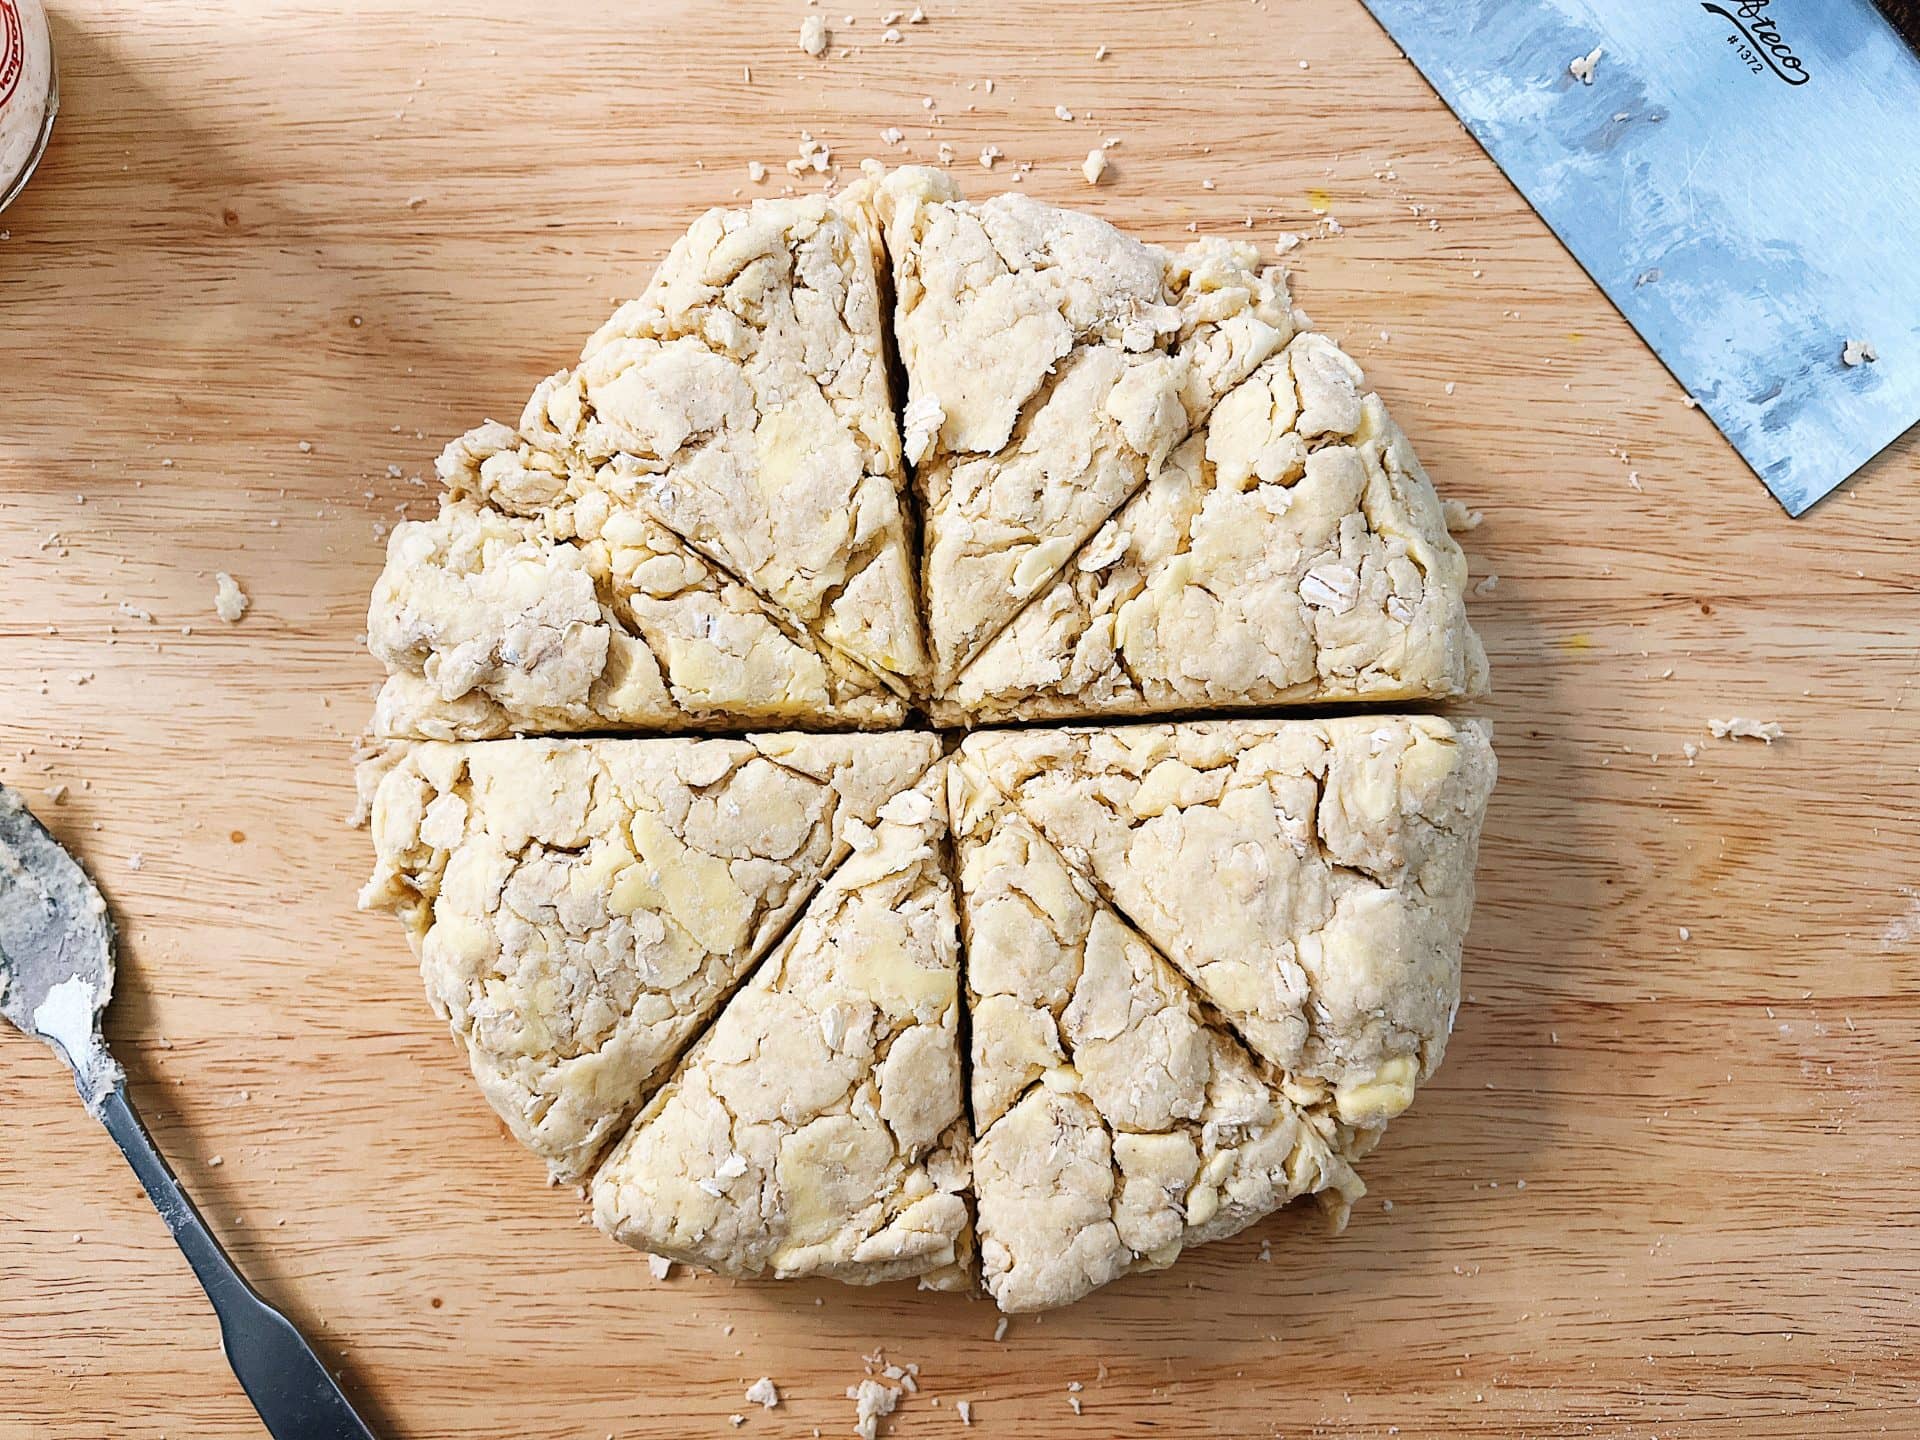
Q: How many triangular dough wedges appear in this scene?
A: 8